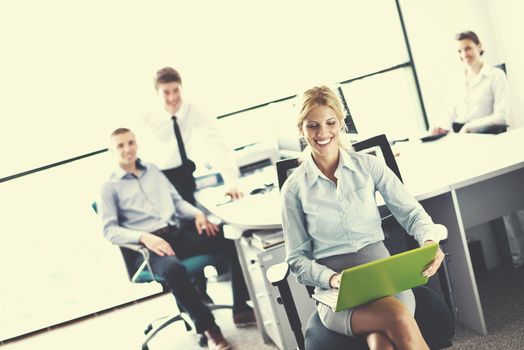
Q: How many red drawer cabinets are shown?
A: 0